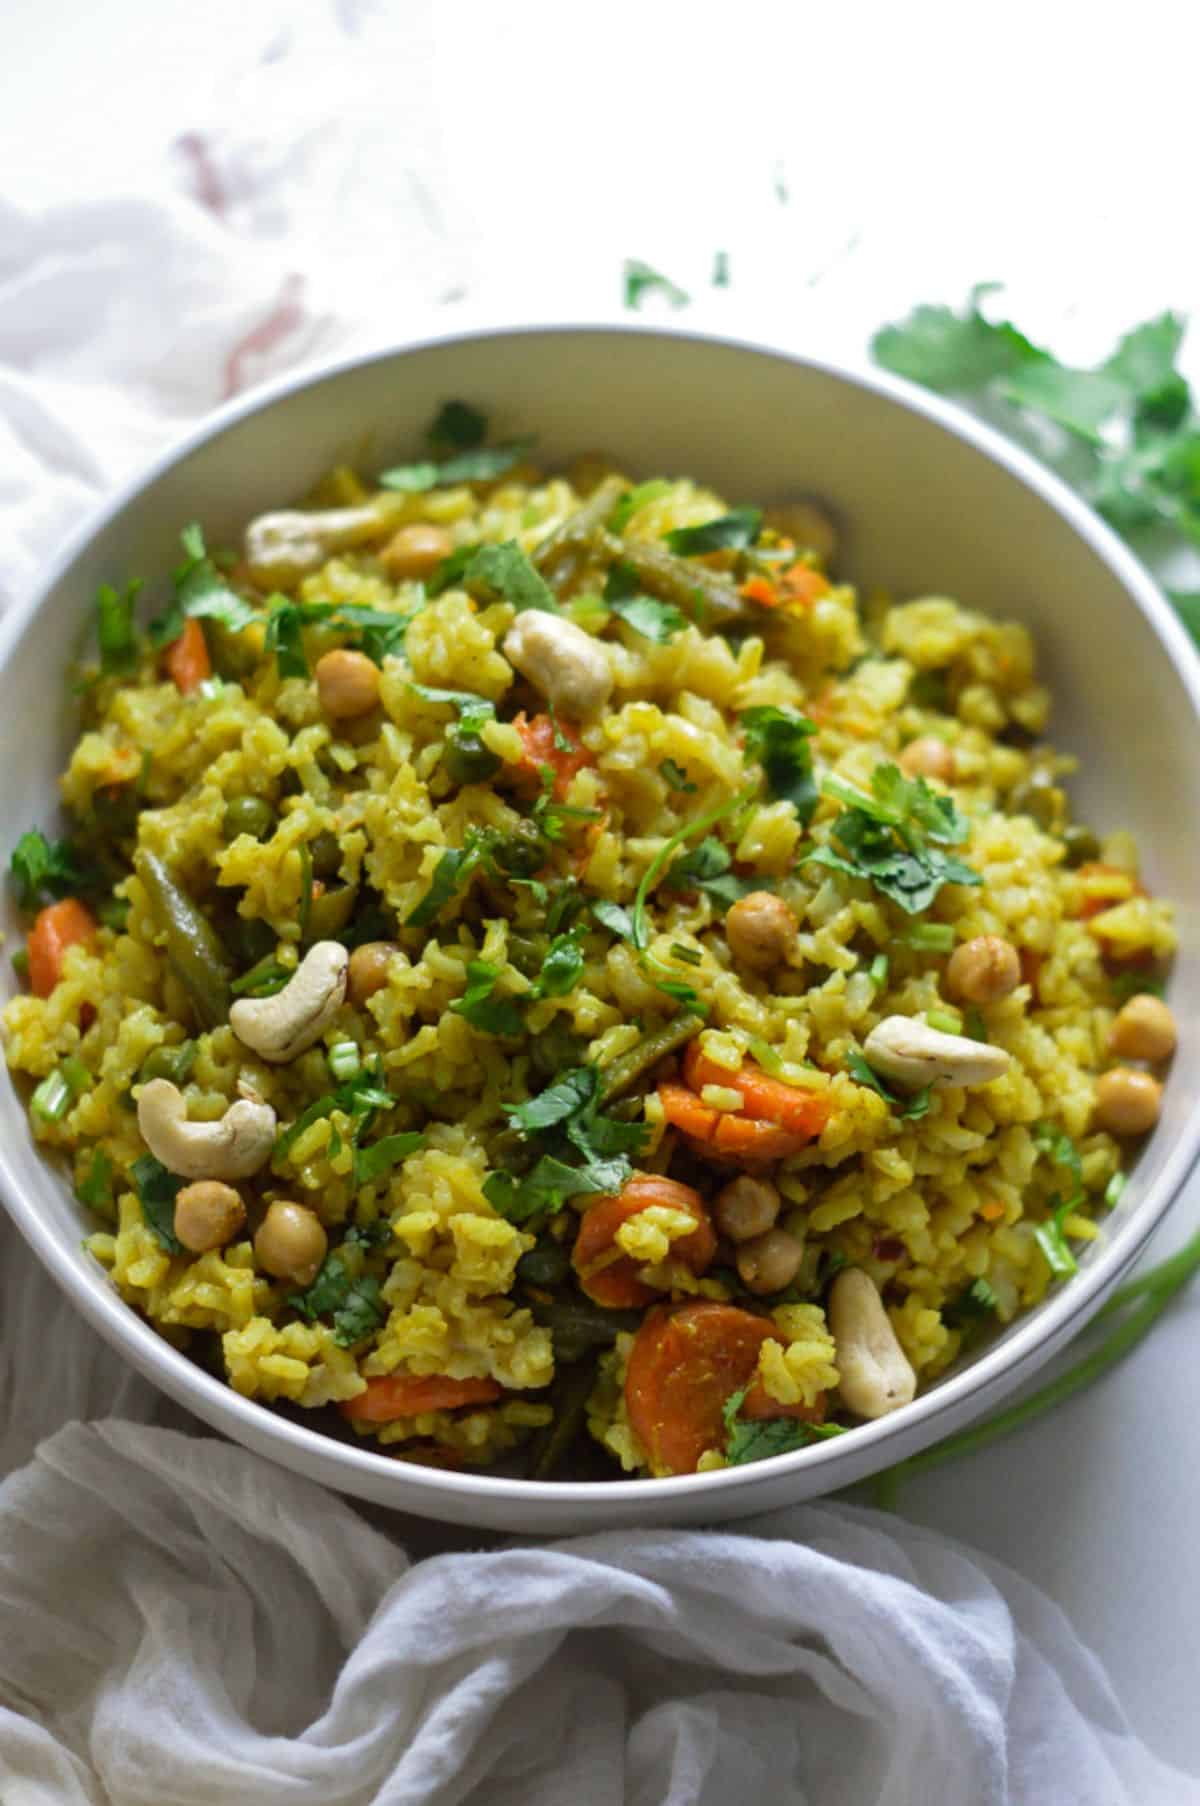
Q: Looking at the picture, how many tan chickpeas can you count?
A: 12